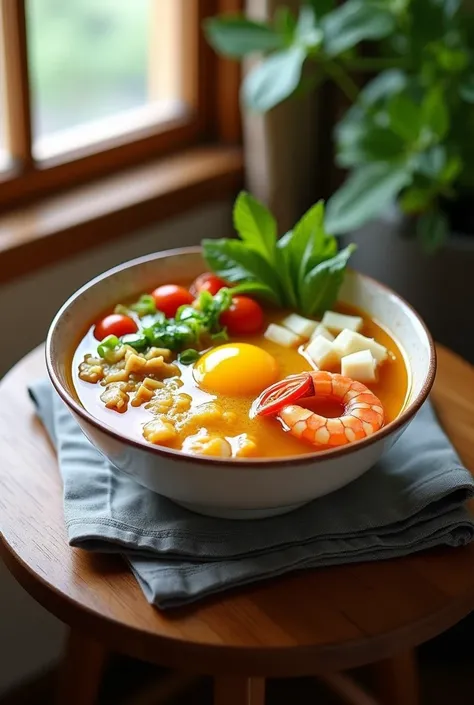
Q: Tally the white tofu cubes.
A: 7